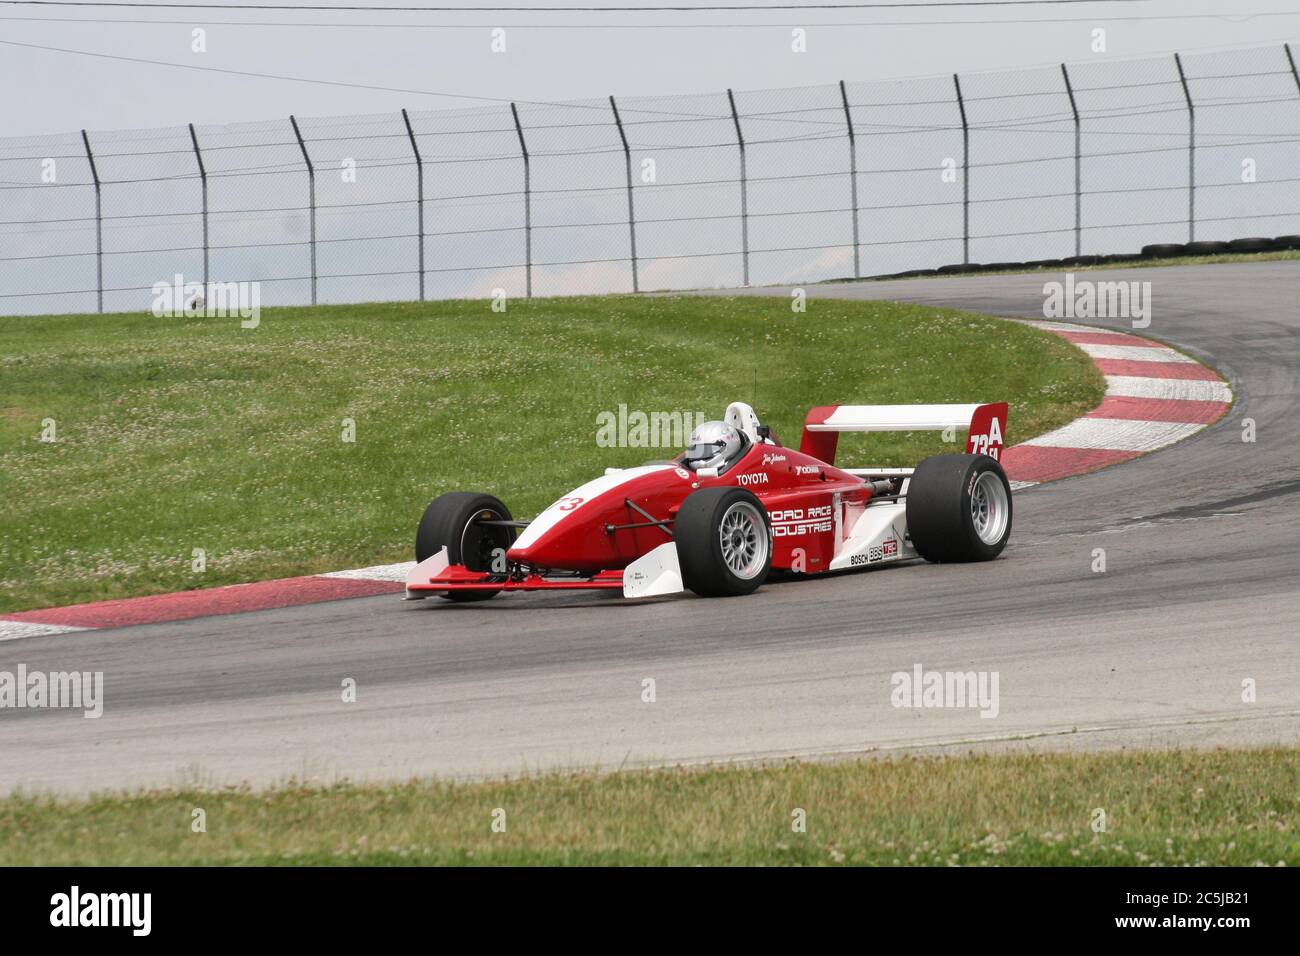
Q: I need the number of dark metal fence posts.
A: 12